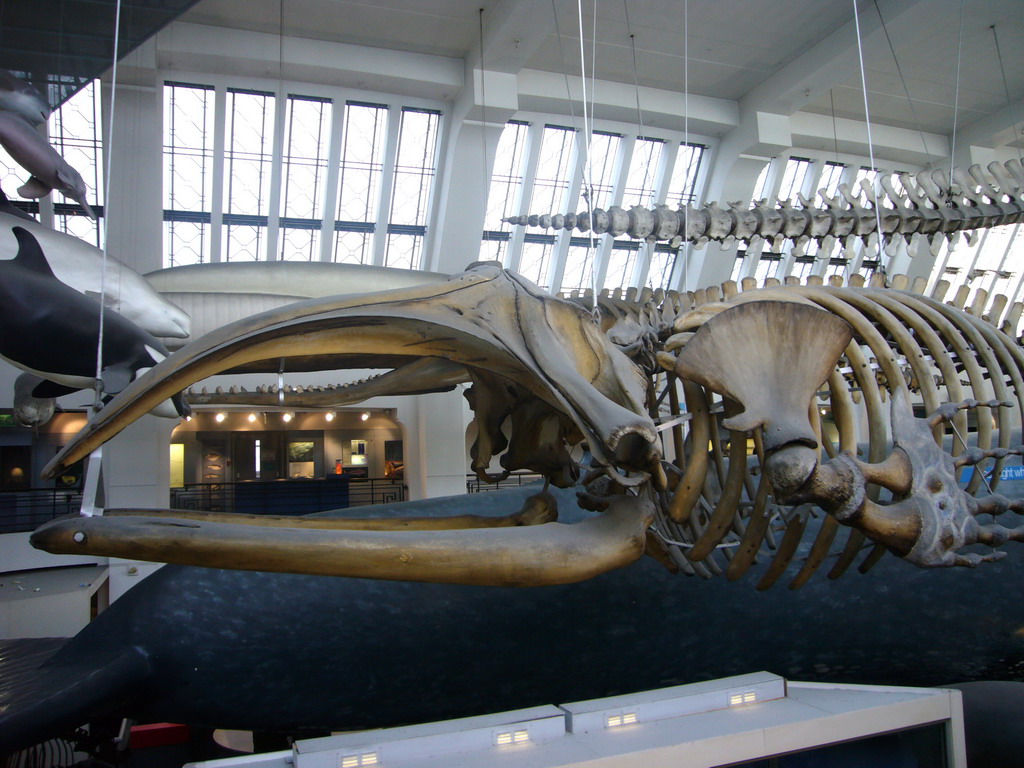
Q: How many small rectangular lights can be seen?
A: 4